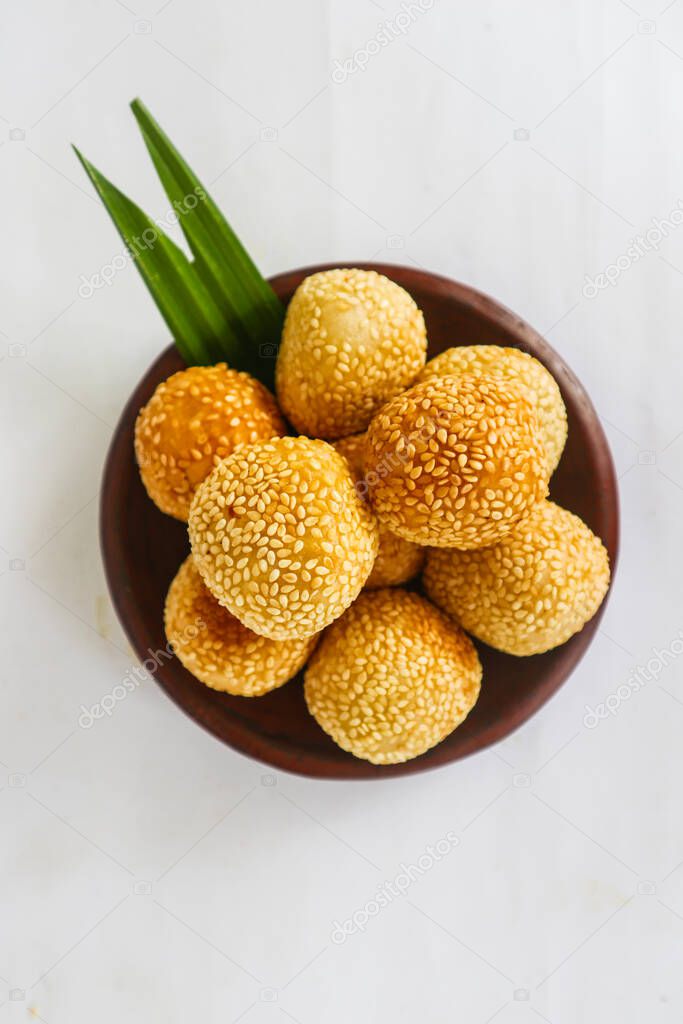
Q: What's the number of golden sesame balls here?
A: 9